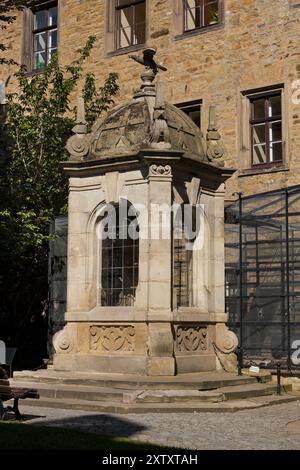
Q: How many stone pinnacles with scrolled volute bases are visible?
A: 3